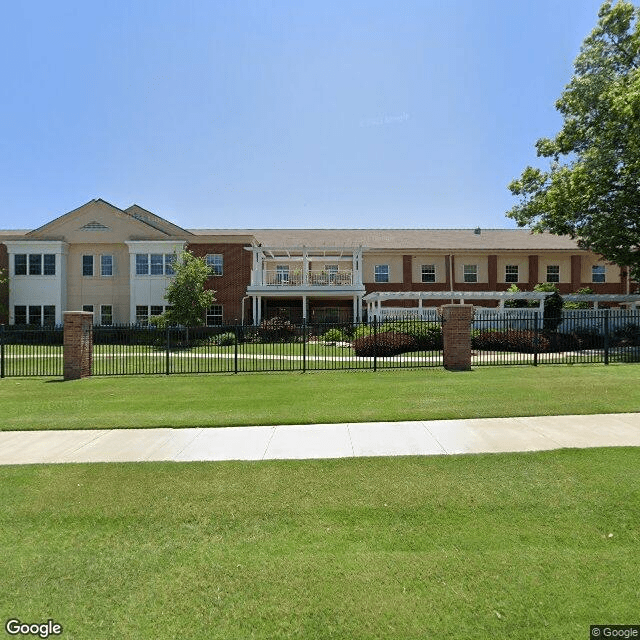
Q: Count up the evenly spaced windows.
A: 6